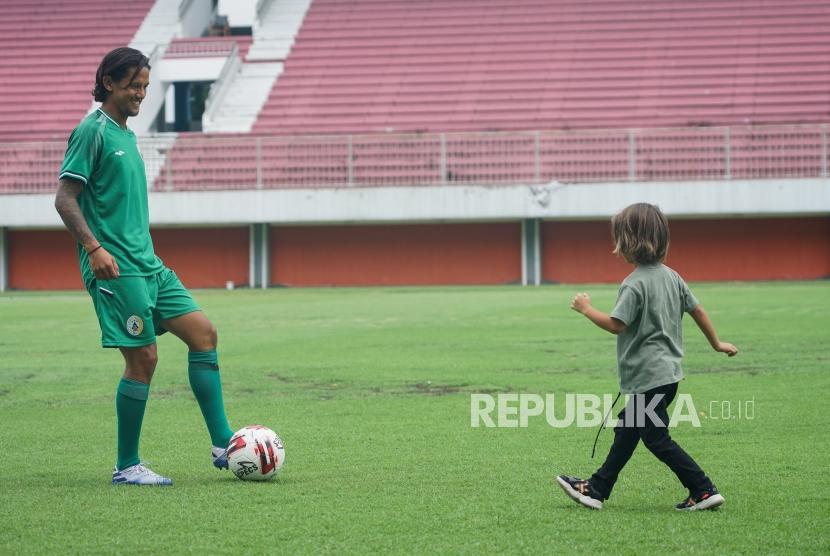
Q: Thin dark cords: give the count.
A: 1